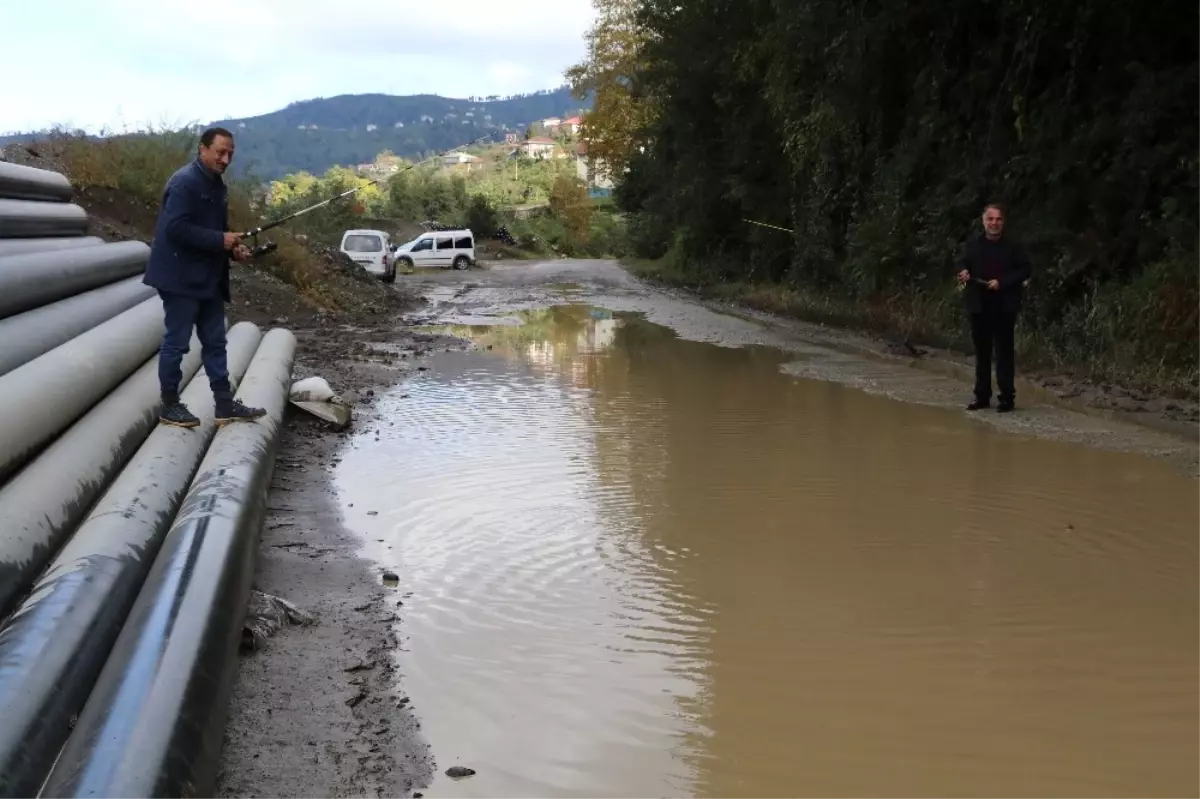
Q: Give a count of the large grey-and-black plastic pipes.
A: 9